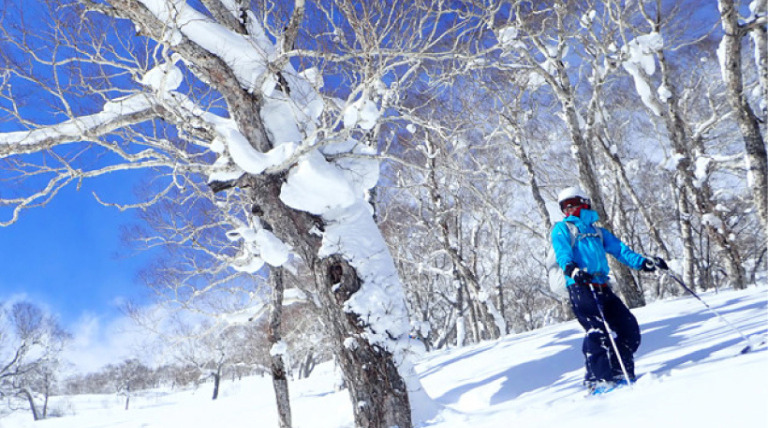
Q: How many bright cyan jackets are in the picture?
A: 1